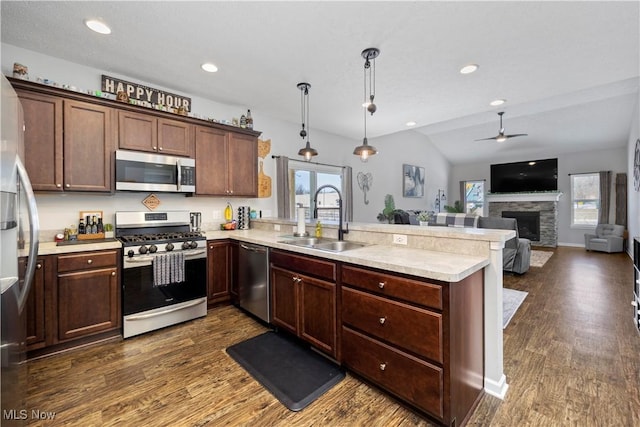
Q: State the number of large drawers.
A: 2